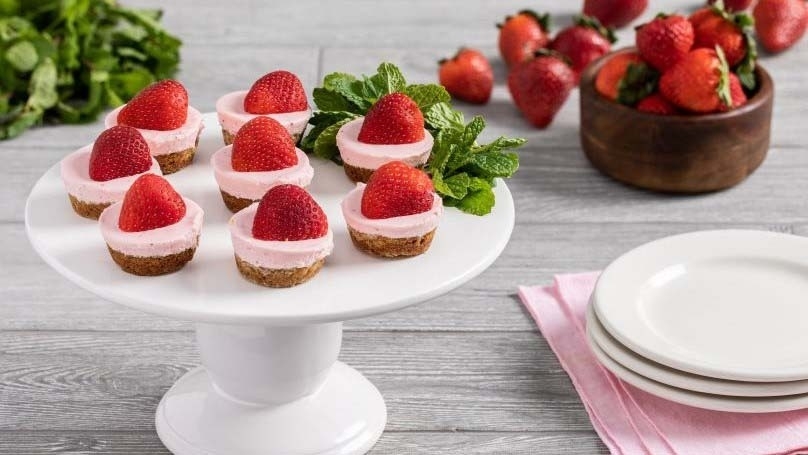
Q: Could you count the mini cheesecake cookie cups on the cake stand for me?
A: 8